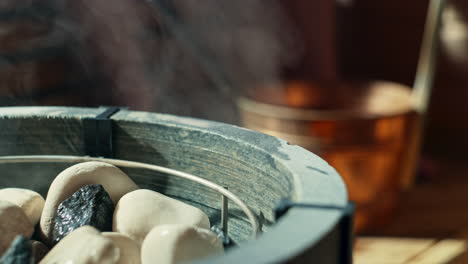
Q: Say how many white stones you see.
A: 7